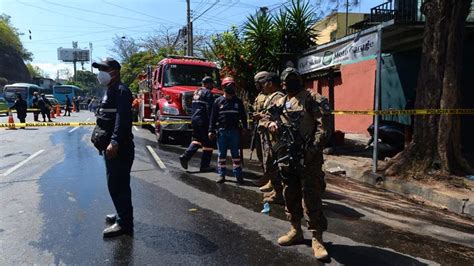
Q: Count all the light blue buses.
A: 2